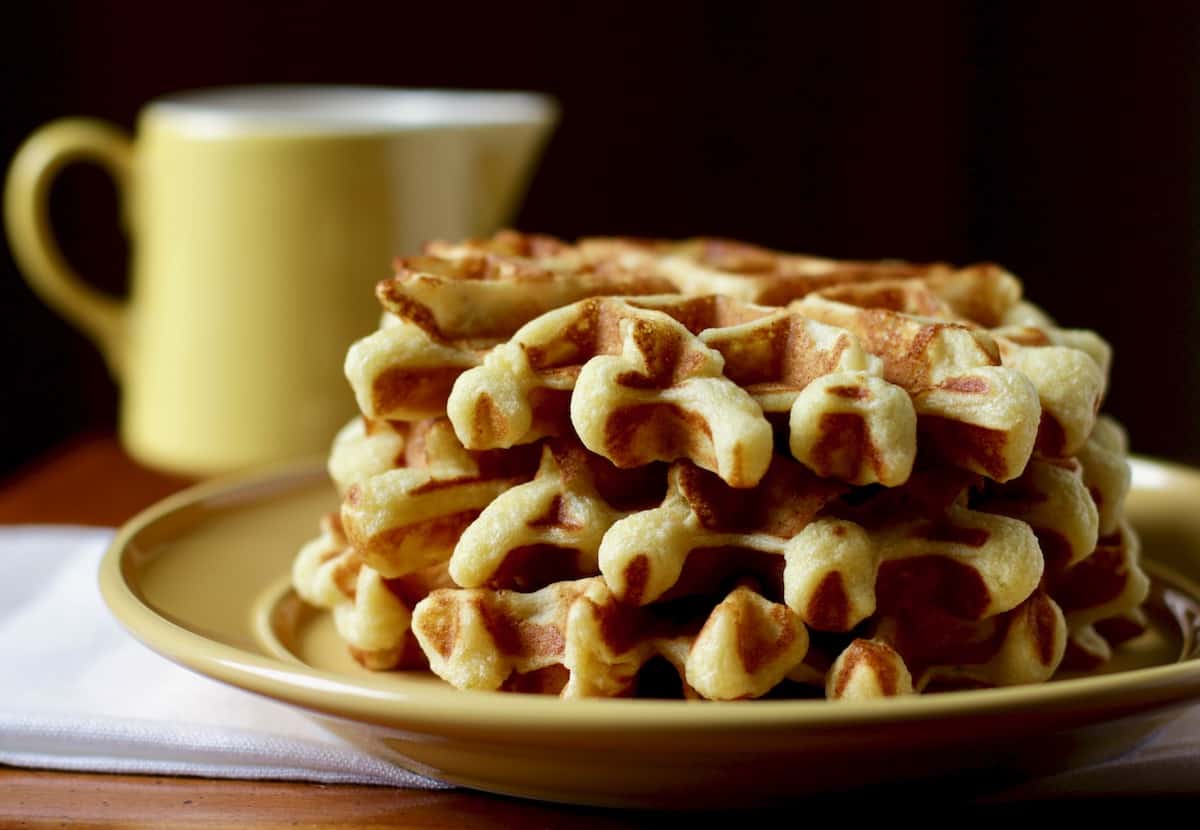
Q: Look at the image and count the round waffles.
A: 3